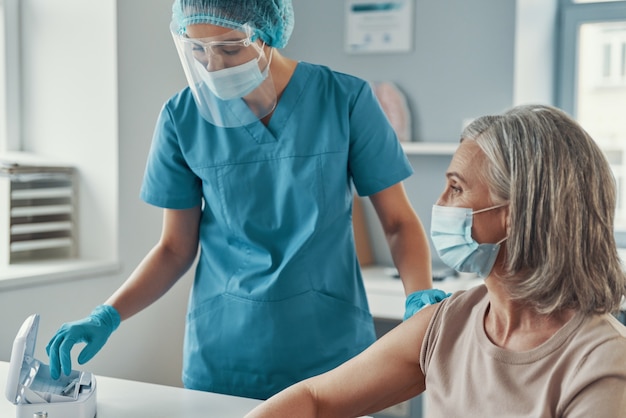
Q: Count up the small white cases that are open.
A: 1